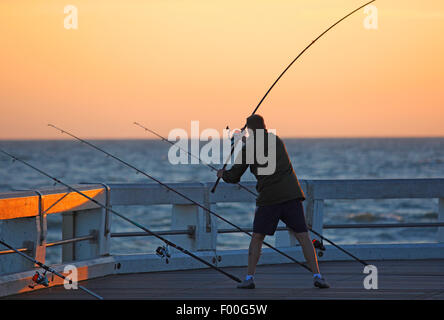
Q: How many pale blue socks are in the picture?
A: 2